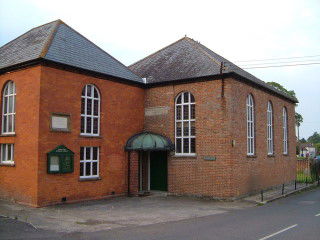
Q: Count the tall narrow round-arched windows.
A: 6